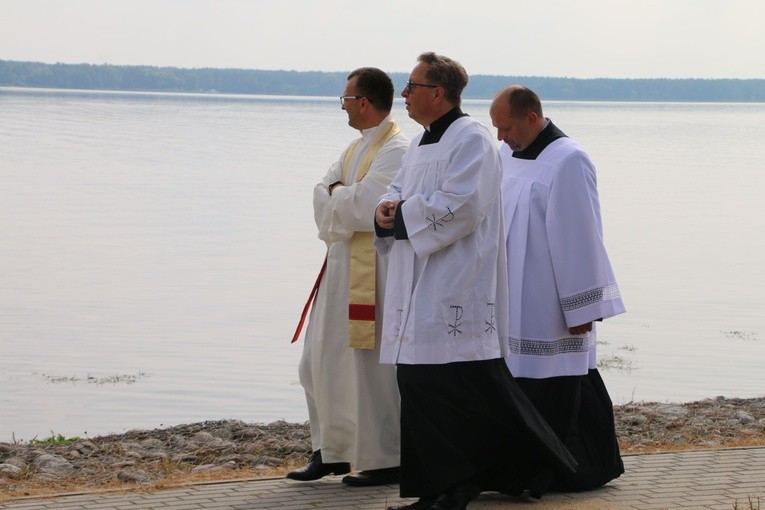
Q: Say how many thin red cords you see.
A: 1